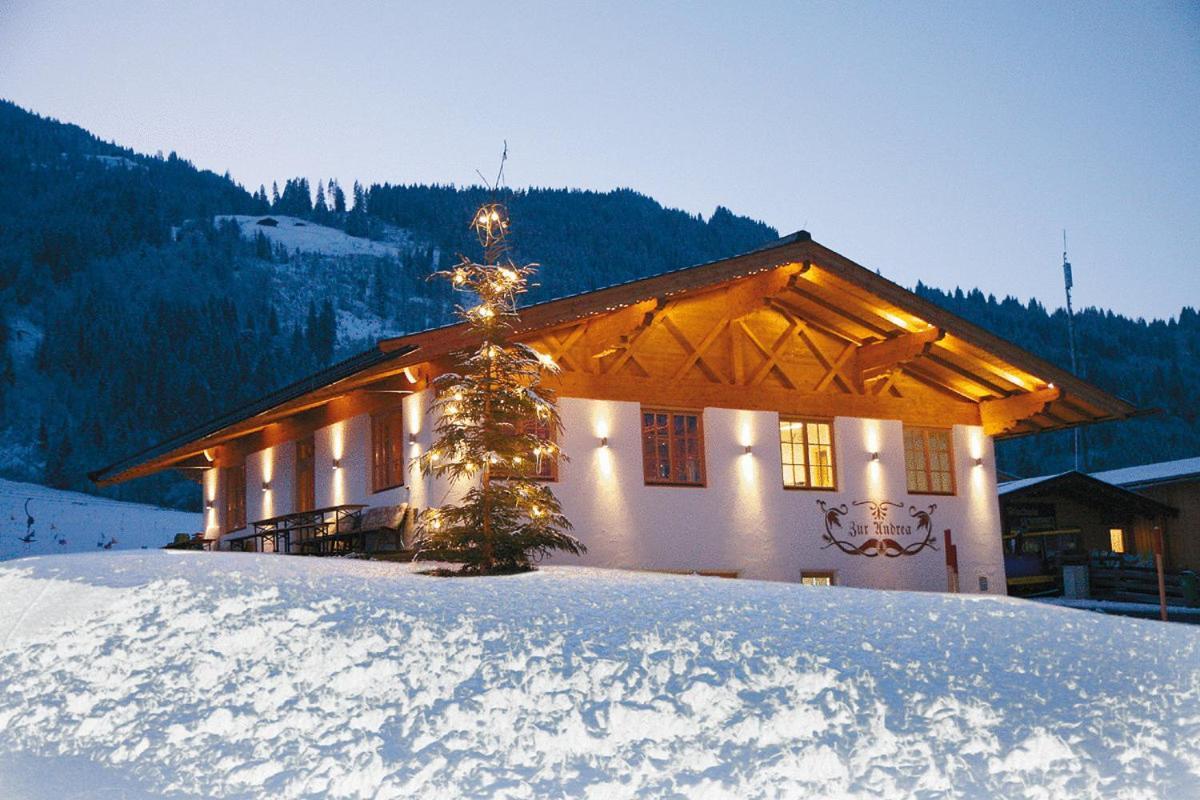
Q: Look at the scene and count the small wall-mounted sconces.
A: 8